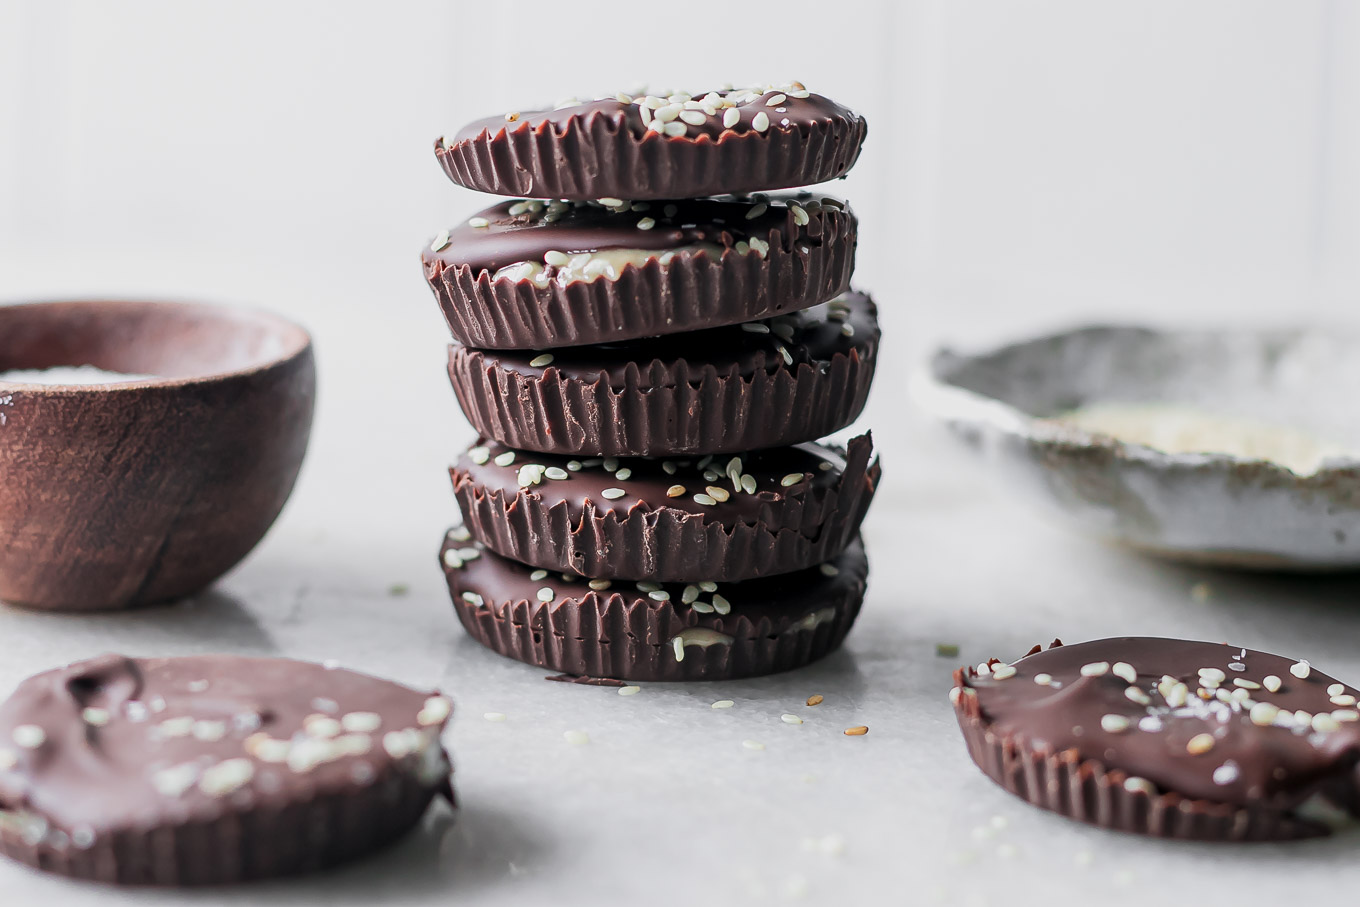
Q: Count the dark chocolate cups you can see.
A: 7